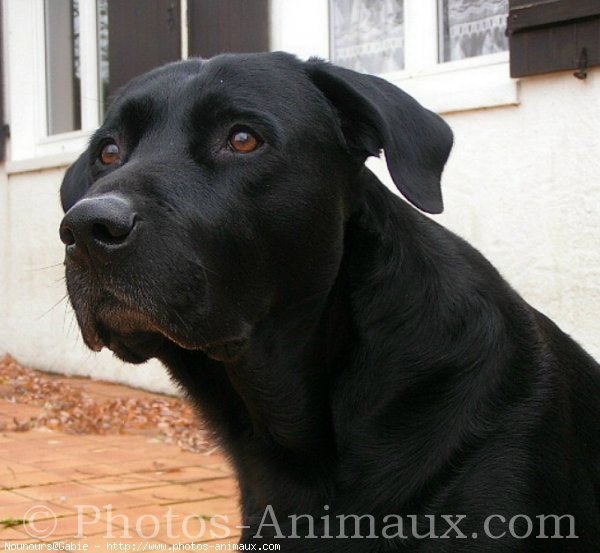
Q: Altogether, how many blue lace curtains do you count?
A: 0